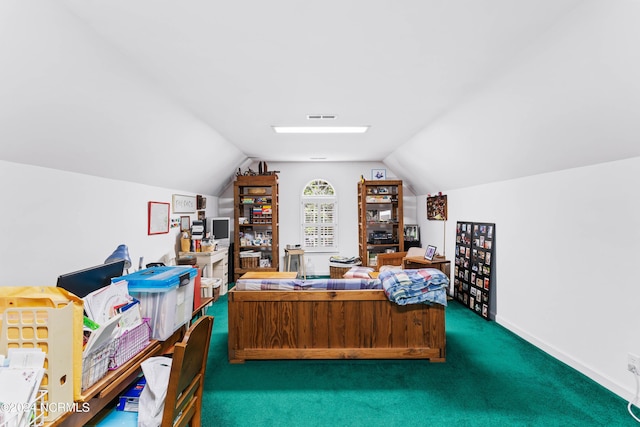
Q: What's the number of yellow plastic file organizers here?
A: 1